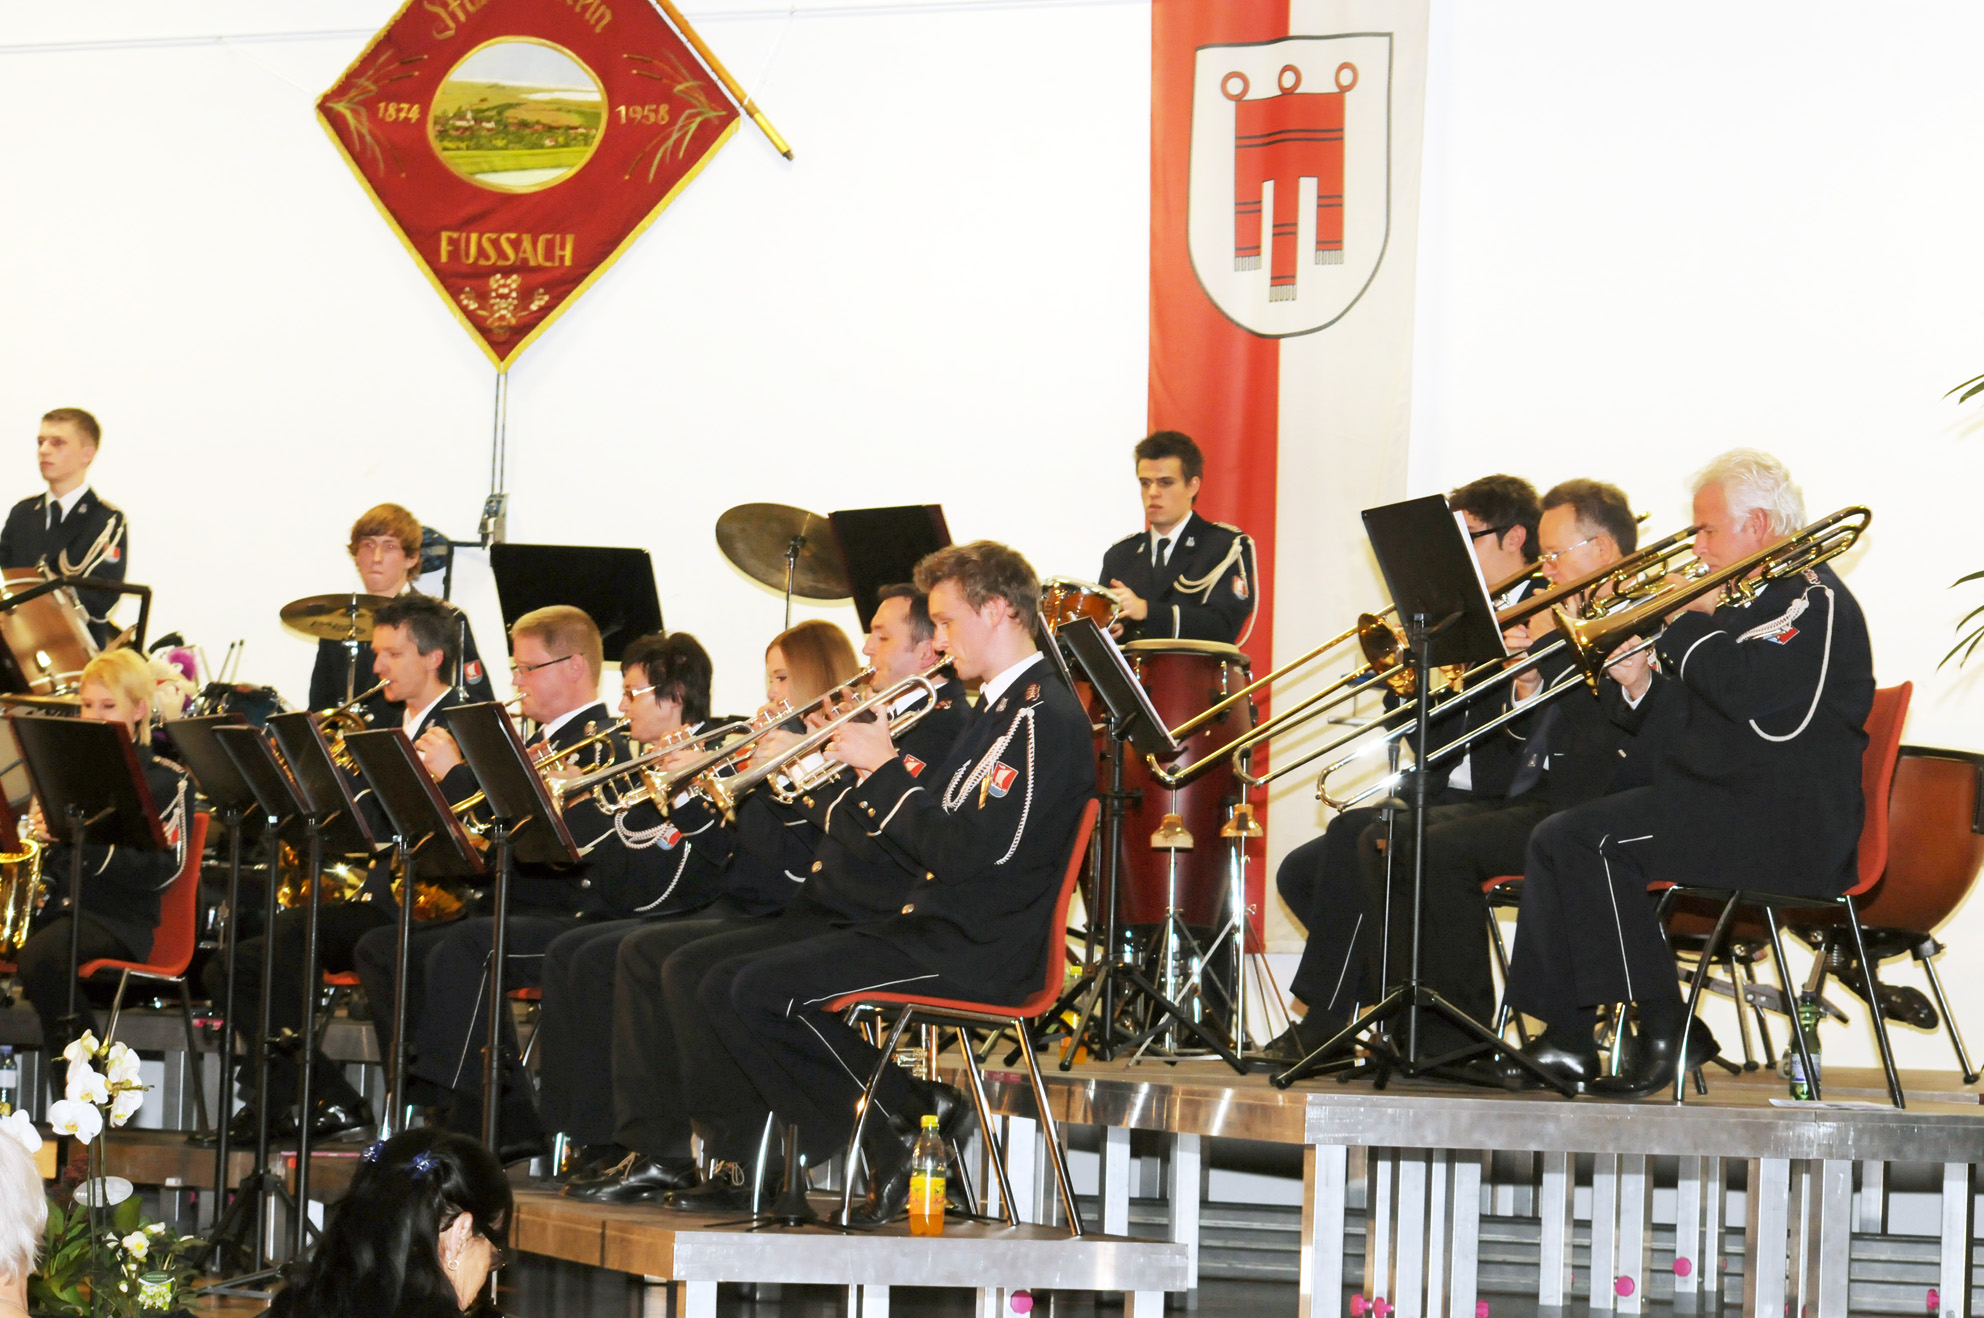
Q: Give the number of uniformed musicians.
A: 13